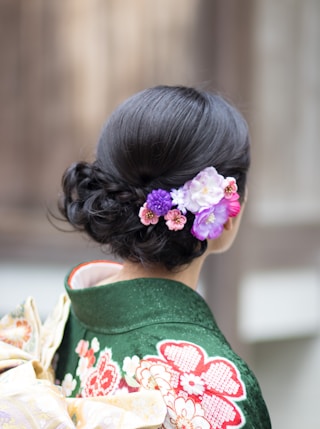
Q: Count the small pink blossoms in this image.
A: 3